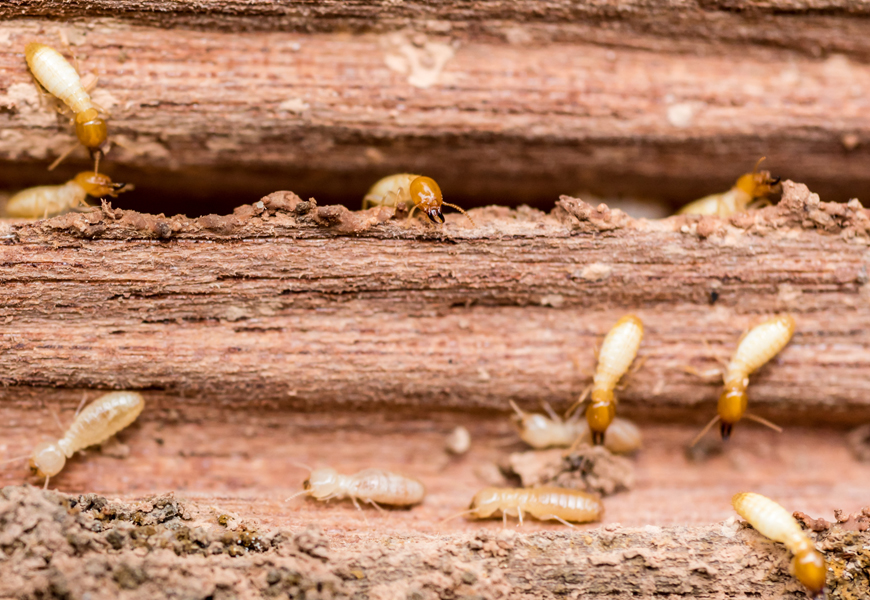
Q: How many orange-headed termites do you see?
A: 7